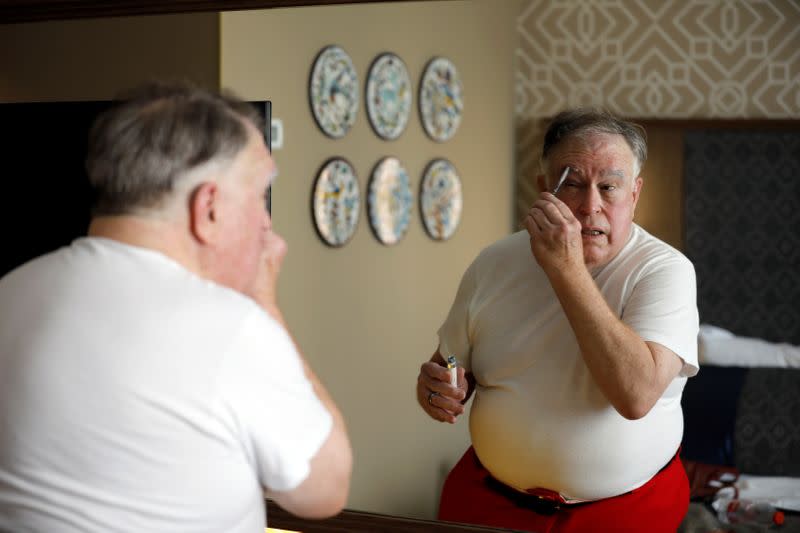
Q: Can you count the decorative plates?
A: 6